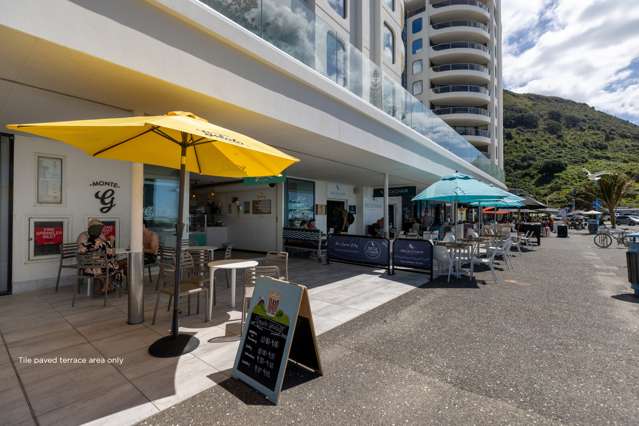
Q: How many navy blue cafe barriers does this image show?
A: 2